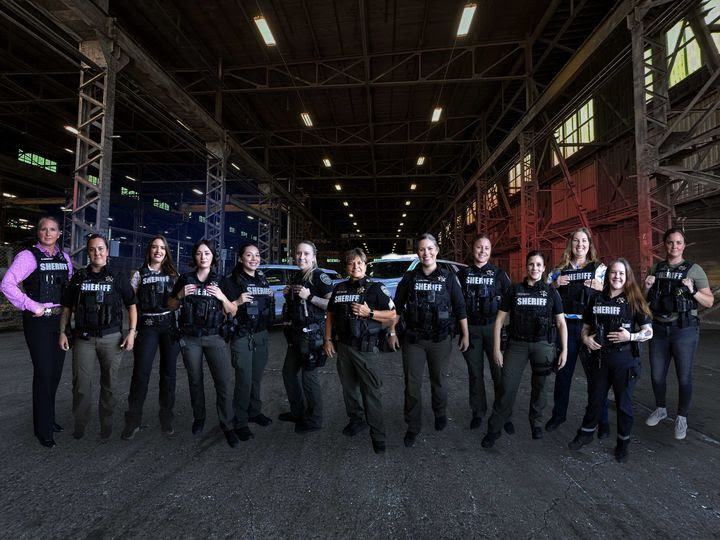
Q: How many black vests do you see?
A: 13